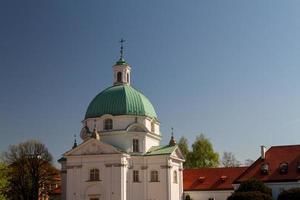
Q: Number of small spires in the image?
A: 3